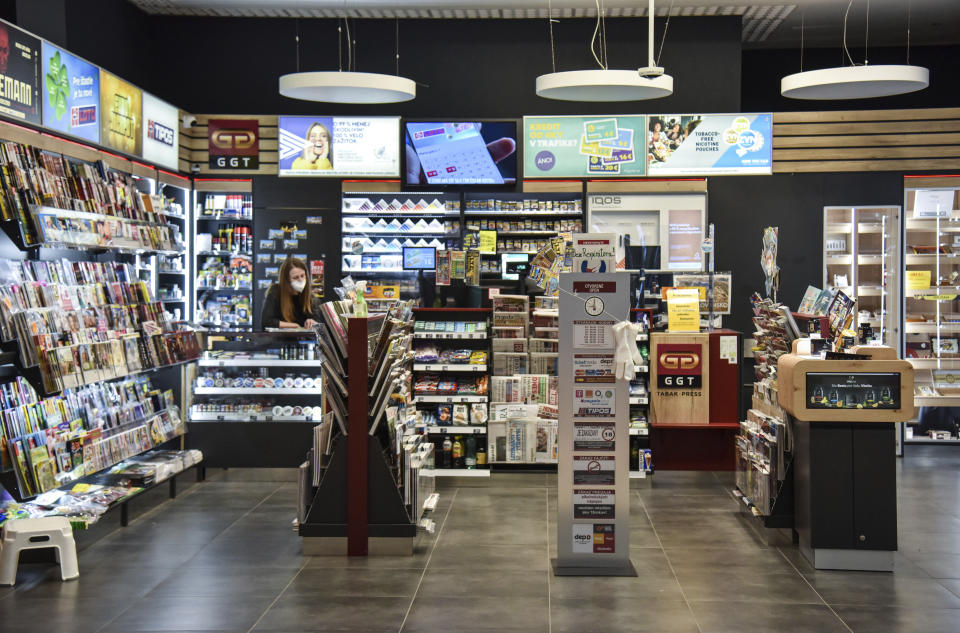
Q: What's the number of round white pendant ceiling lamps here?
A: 3